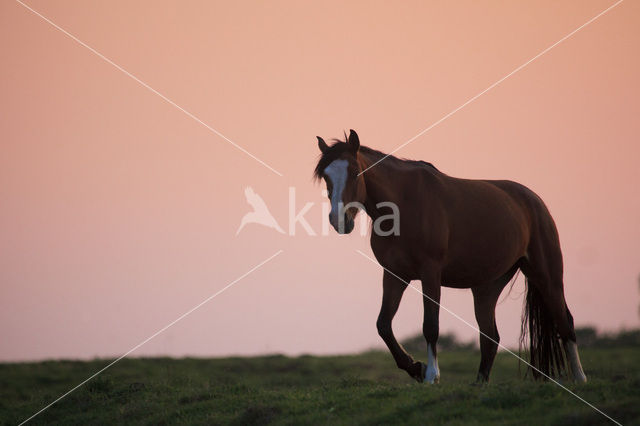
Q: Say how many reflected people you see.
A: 0